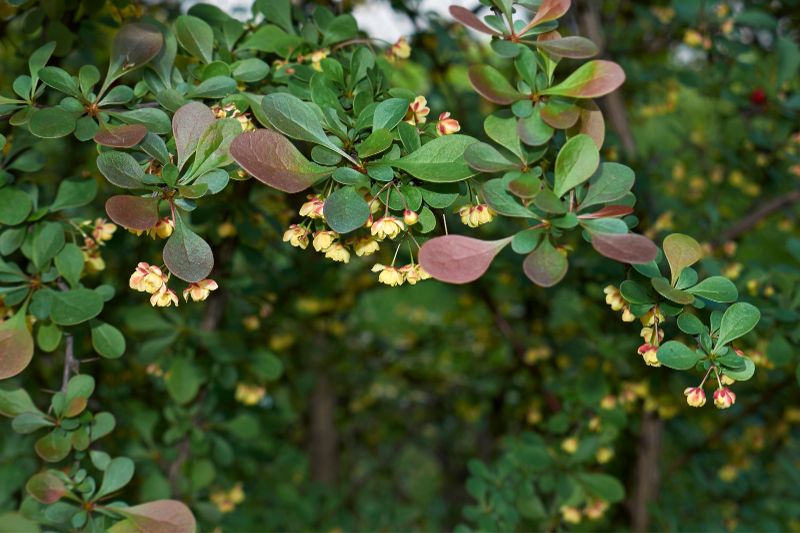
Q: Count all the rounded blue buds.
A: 0